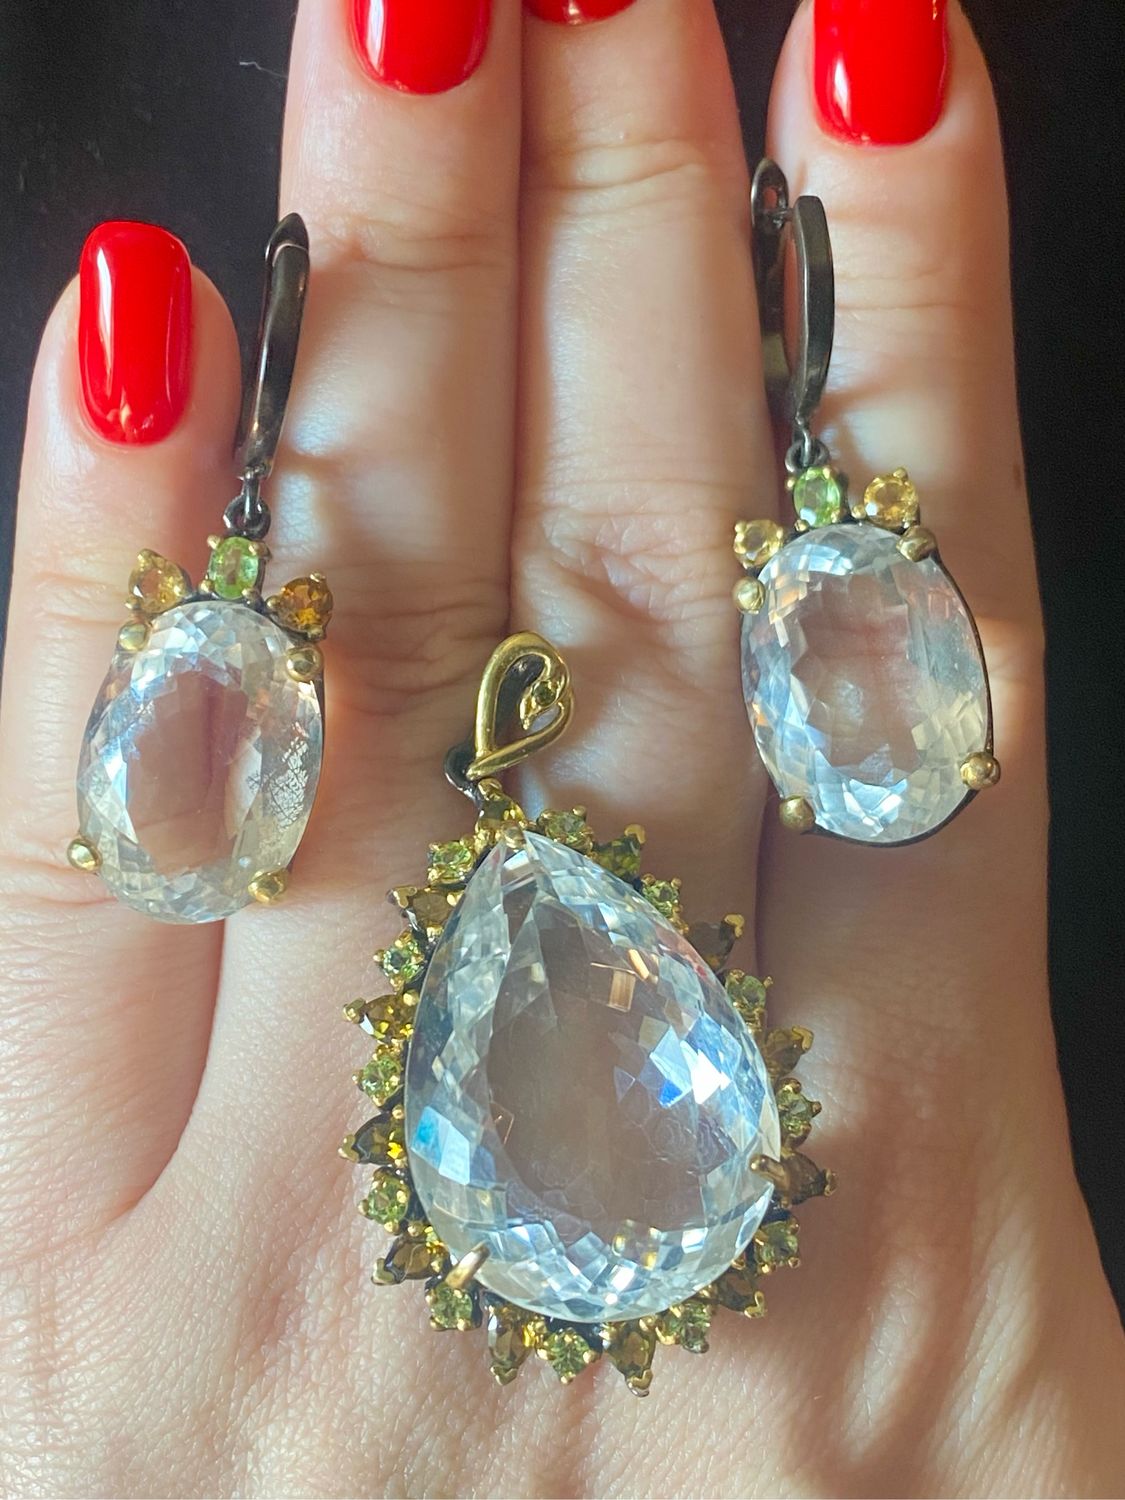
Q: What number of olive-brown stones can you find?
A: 12